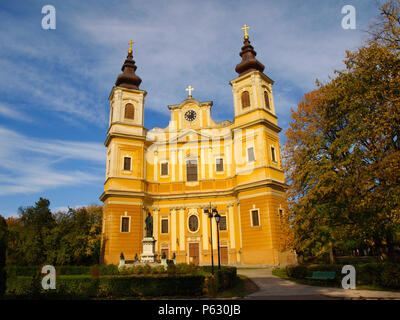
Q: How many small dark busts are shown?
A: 4